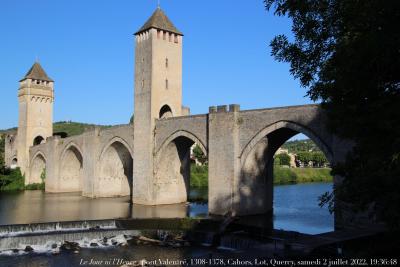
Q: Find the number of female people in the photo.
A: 0